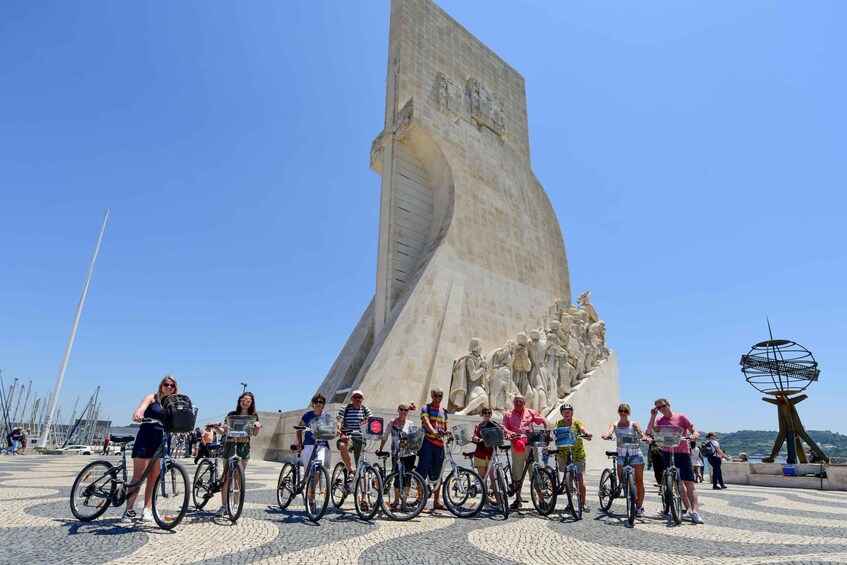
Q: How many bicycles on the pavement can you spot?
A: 11